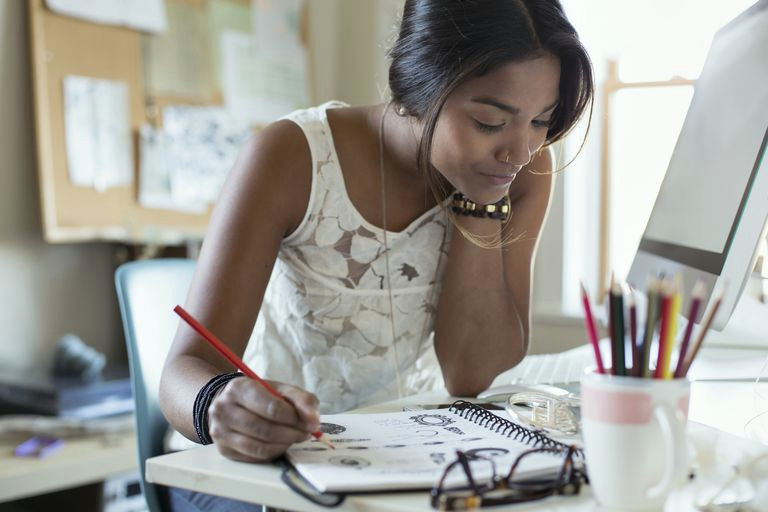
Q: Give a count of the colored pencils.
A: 11